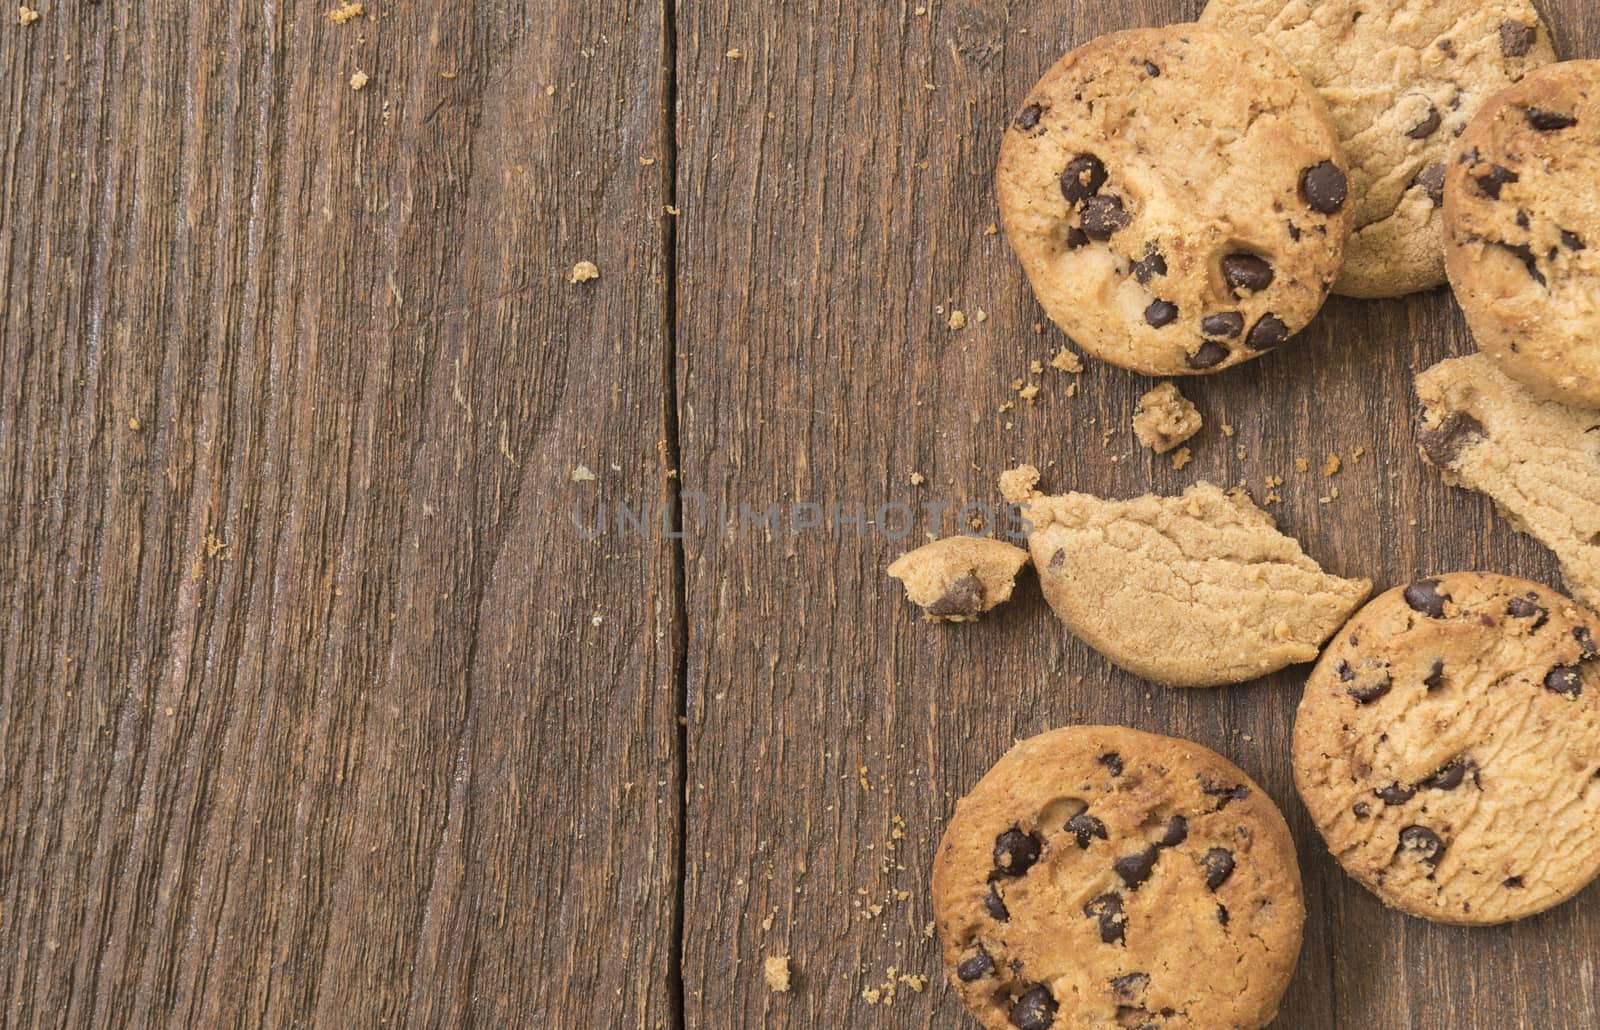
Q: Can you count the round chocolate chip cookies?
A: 5